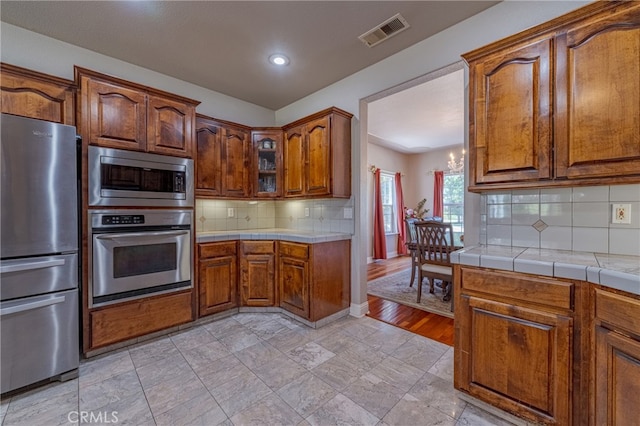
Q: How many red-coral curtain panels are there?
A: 3